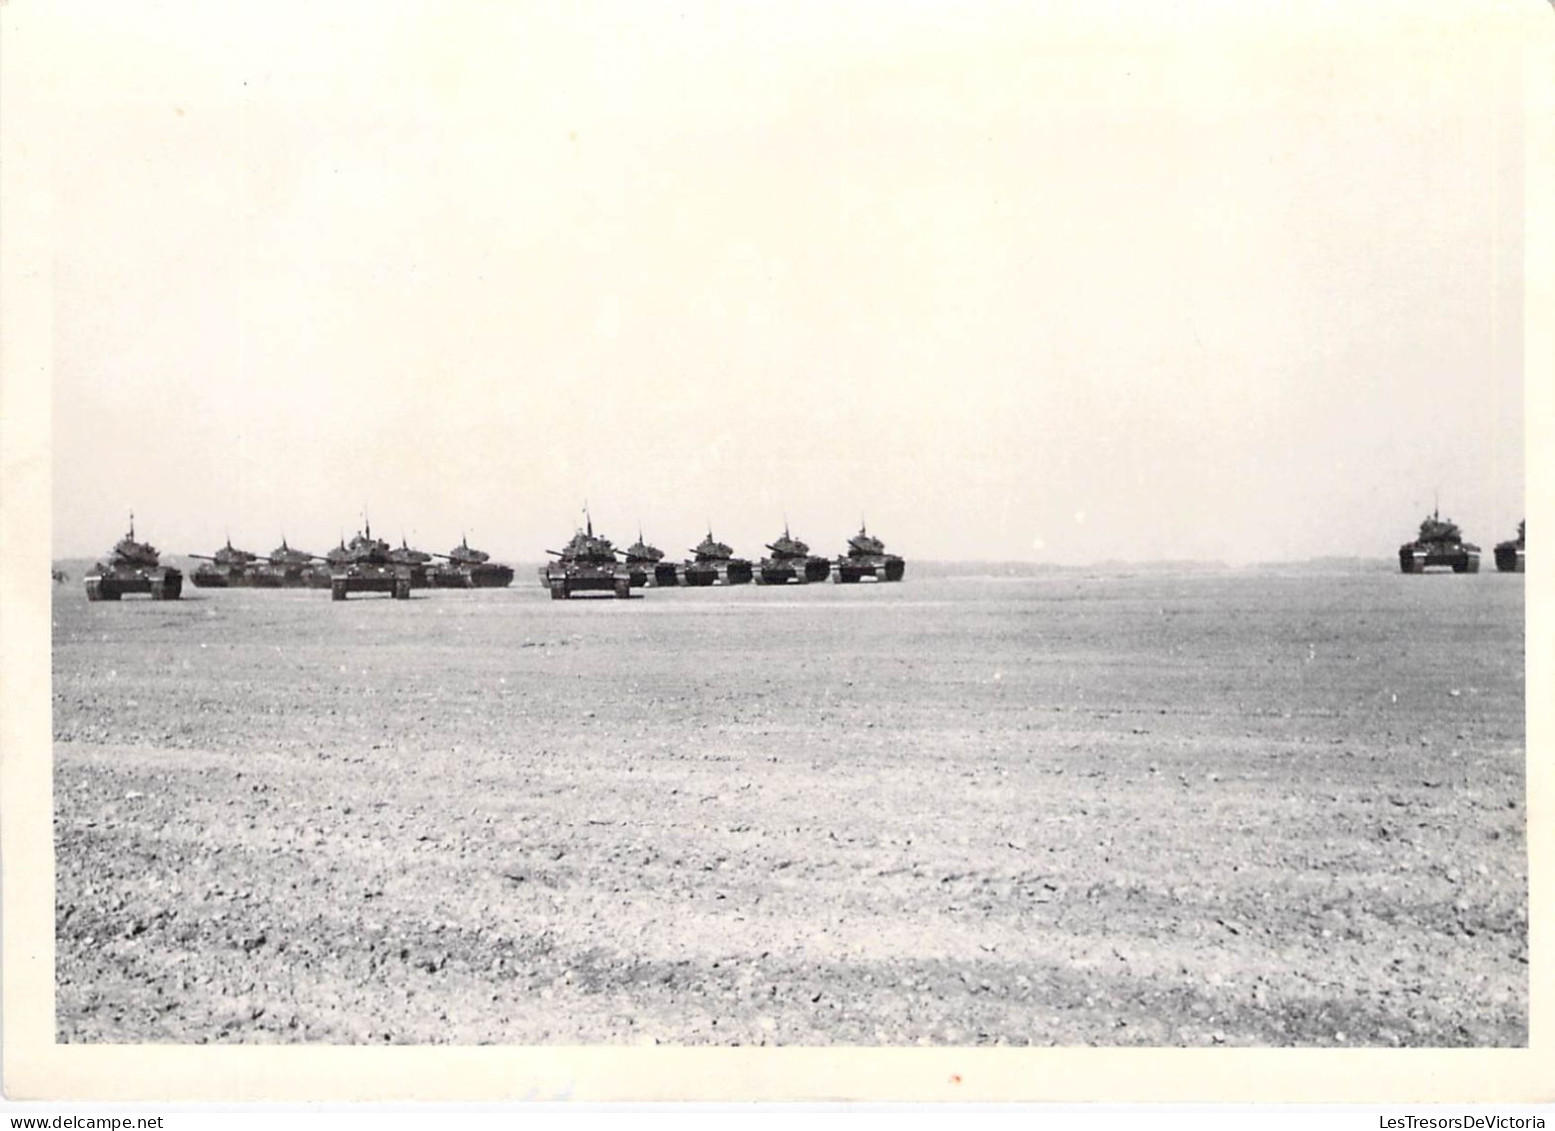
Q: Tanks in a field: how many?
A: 14